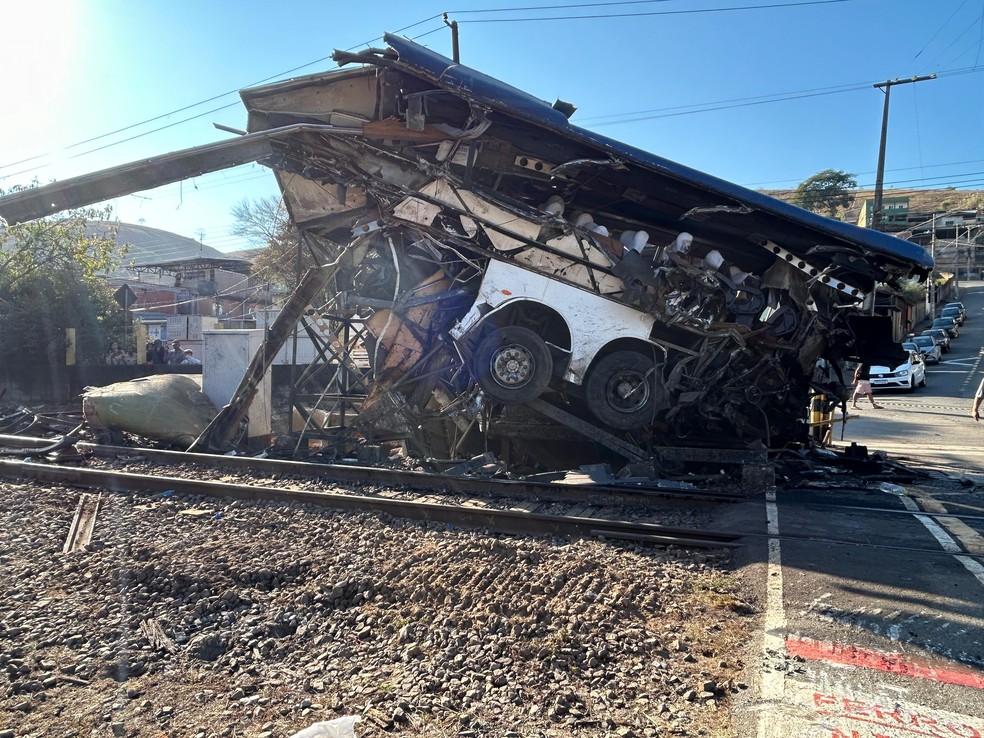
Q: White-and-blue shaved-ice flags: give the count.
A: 0